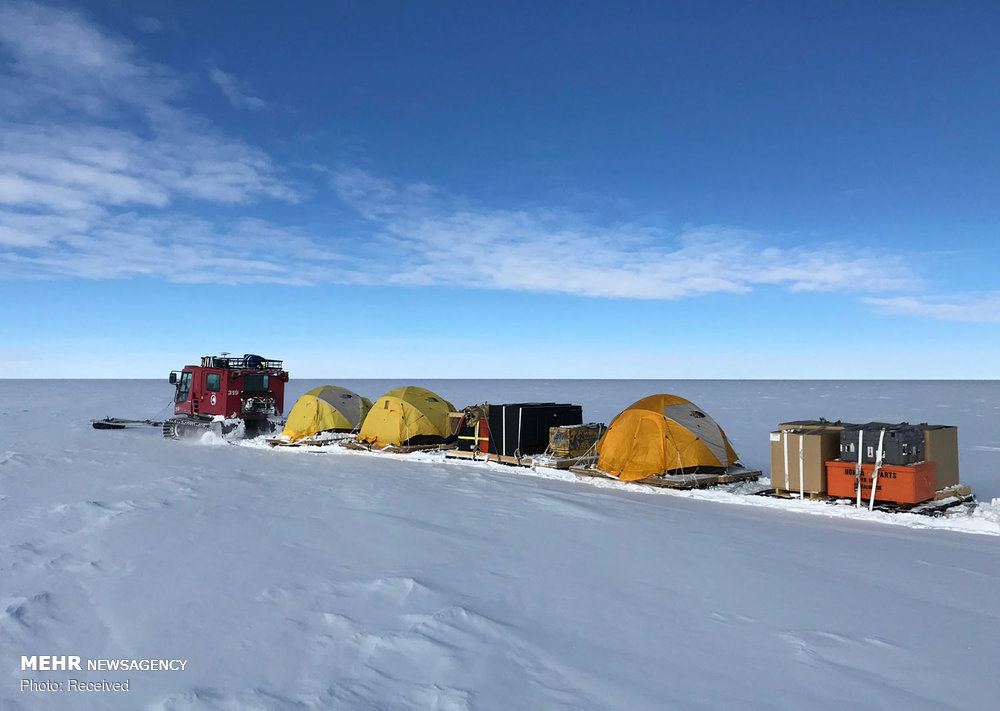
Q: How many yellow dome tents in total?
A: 3